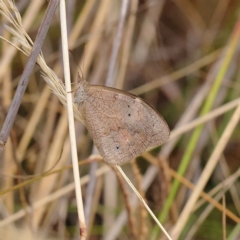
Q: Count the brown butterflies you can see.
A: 1